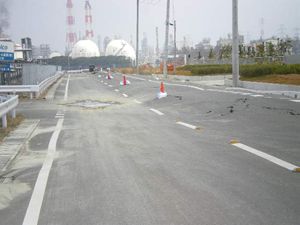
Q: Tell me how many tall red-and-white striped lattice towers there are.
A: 2